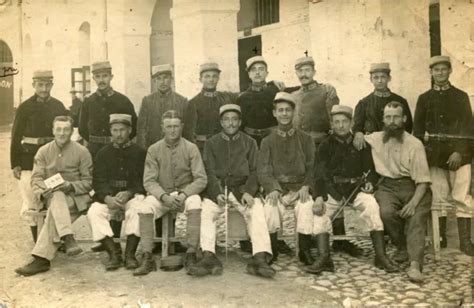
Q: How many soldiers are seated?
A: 7